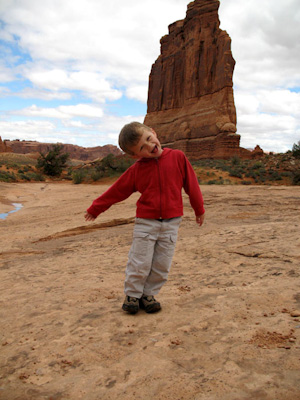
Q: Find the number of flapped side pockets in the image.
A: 2